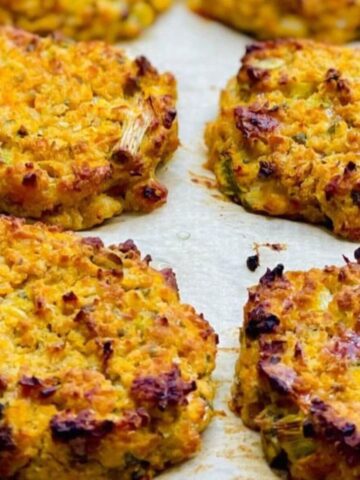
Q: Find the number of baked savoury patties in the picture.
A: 6